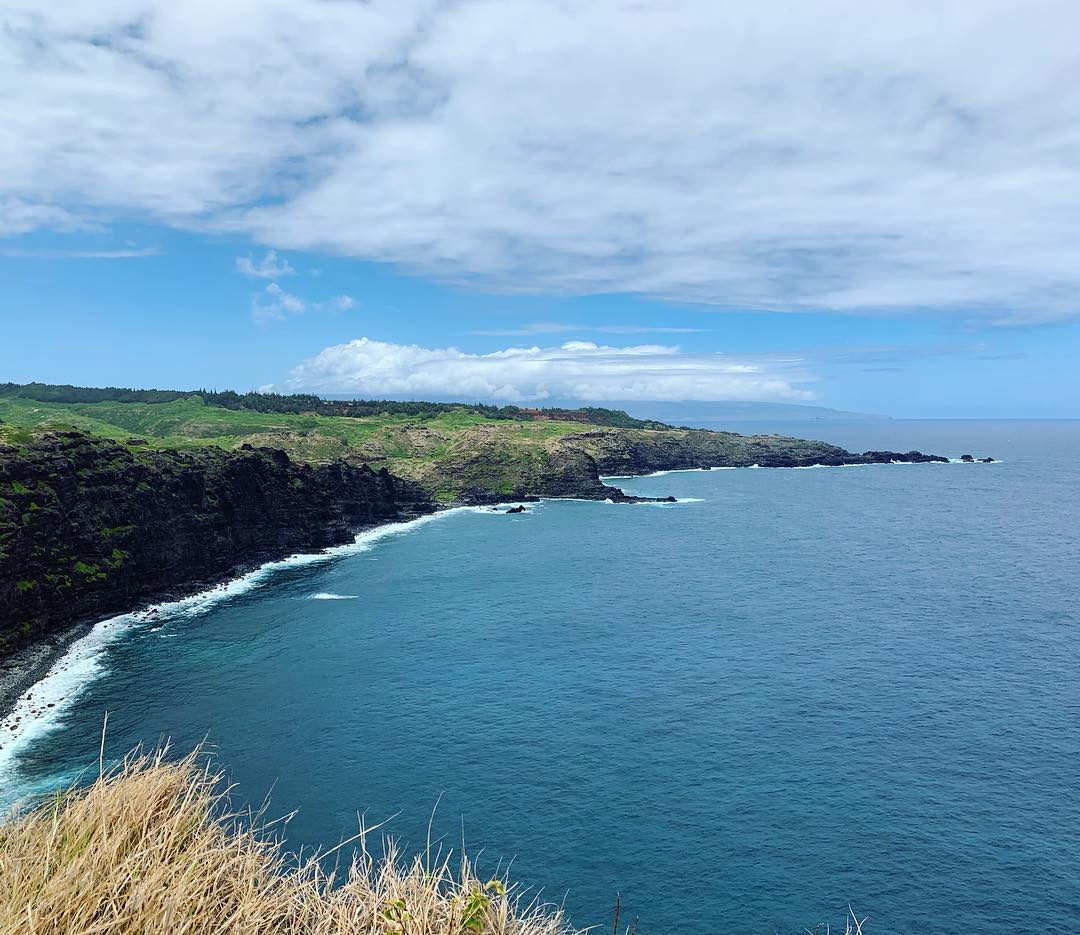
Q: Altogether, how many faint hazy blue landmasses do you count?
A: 1